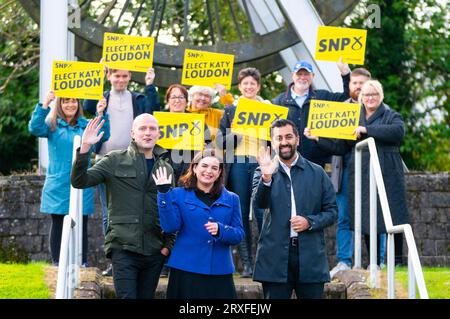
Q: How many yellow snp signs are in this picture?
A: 7